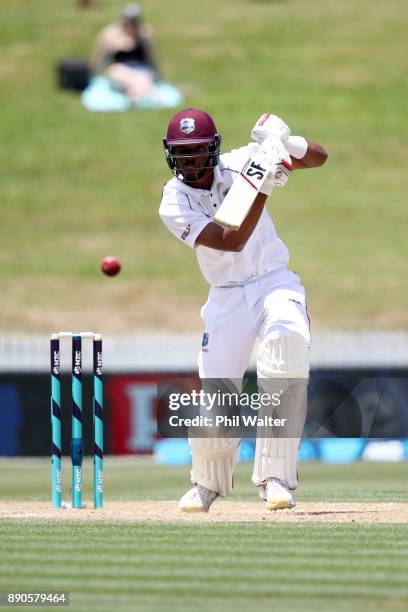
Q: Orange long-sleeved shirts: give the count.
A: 0